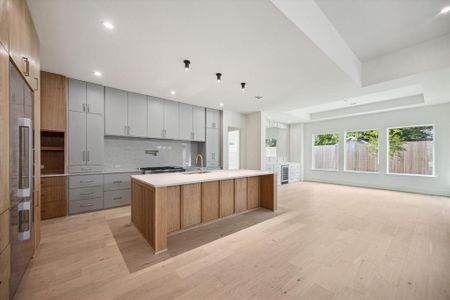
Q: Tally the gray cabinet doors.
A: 14